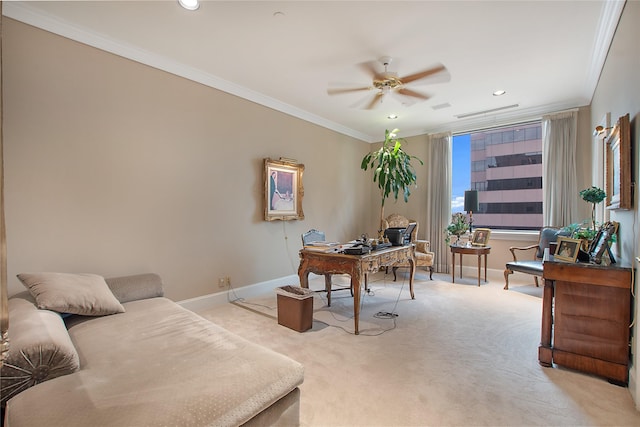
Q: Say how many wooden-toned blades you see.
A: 5